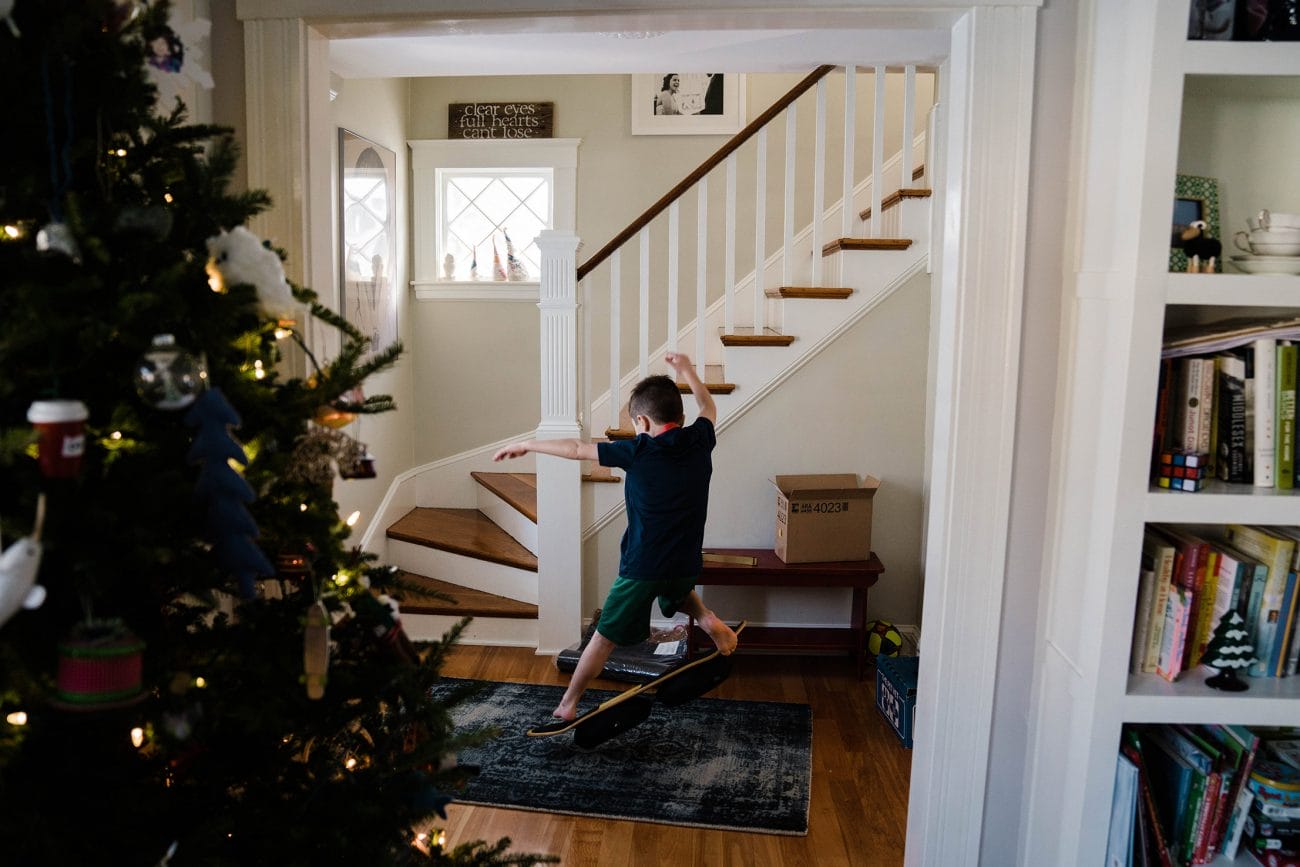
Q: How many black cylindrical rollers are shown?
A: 2